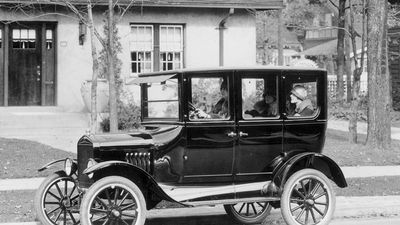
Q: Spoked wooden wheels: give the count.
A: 4